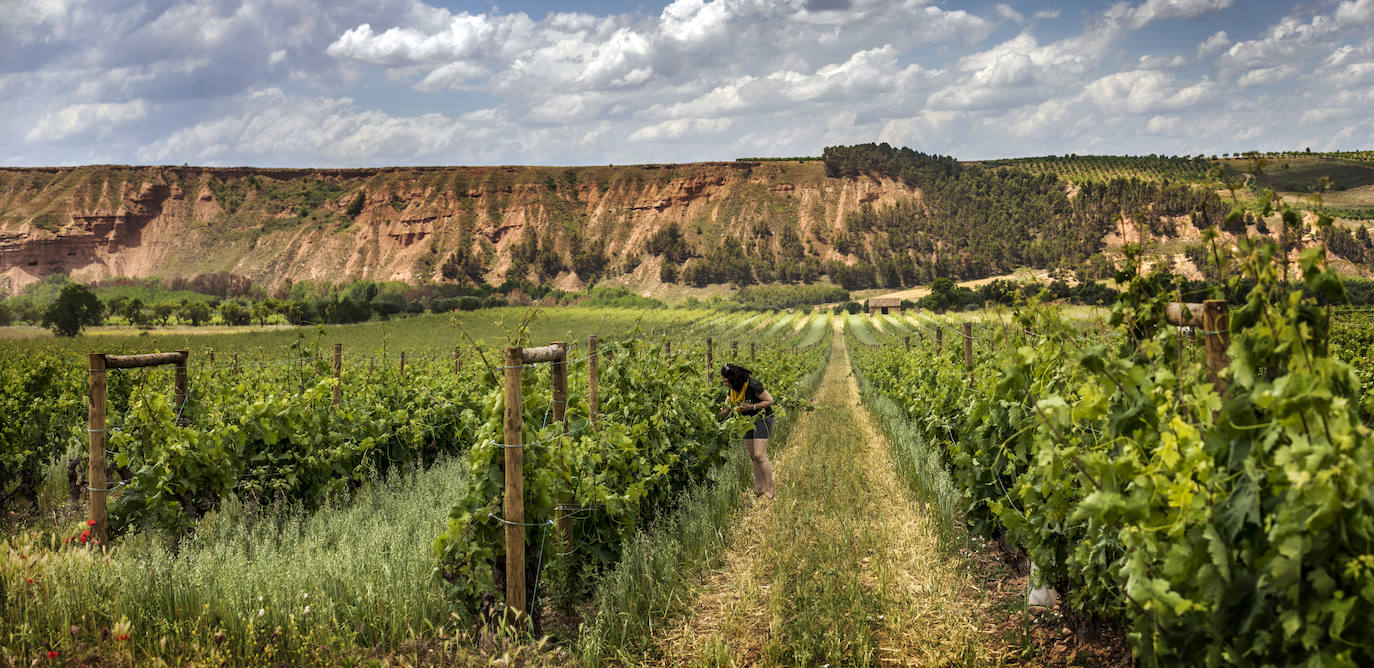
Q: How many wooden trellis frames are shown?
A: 3